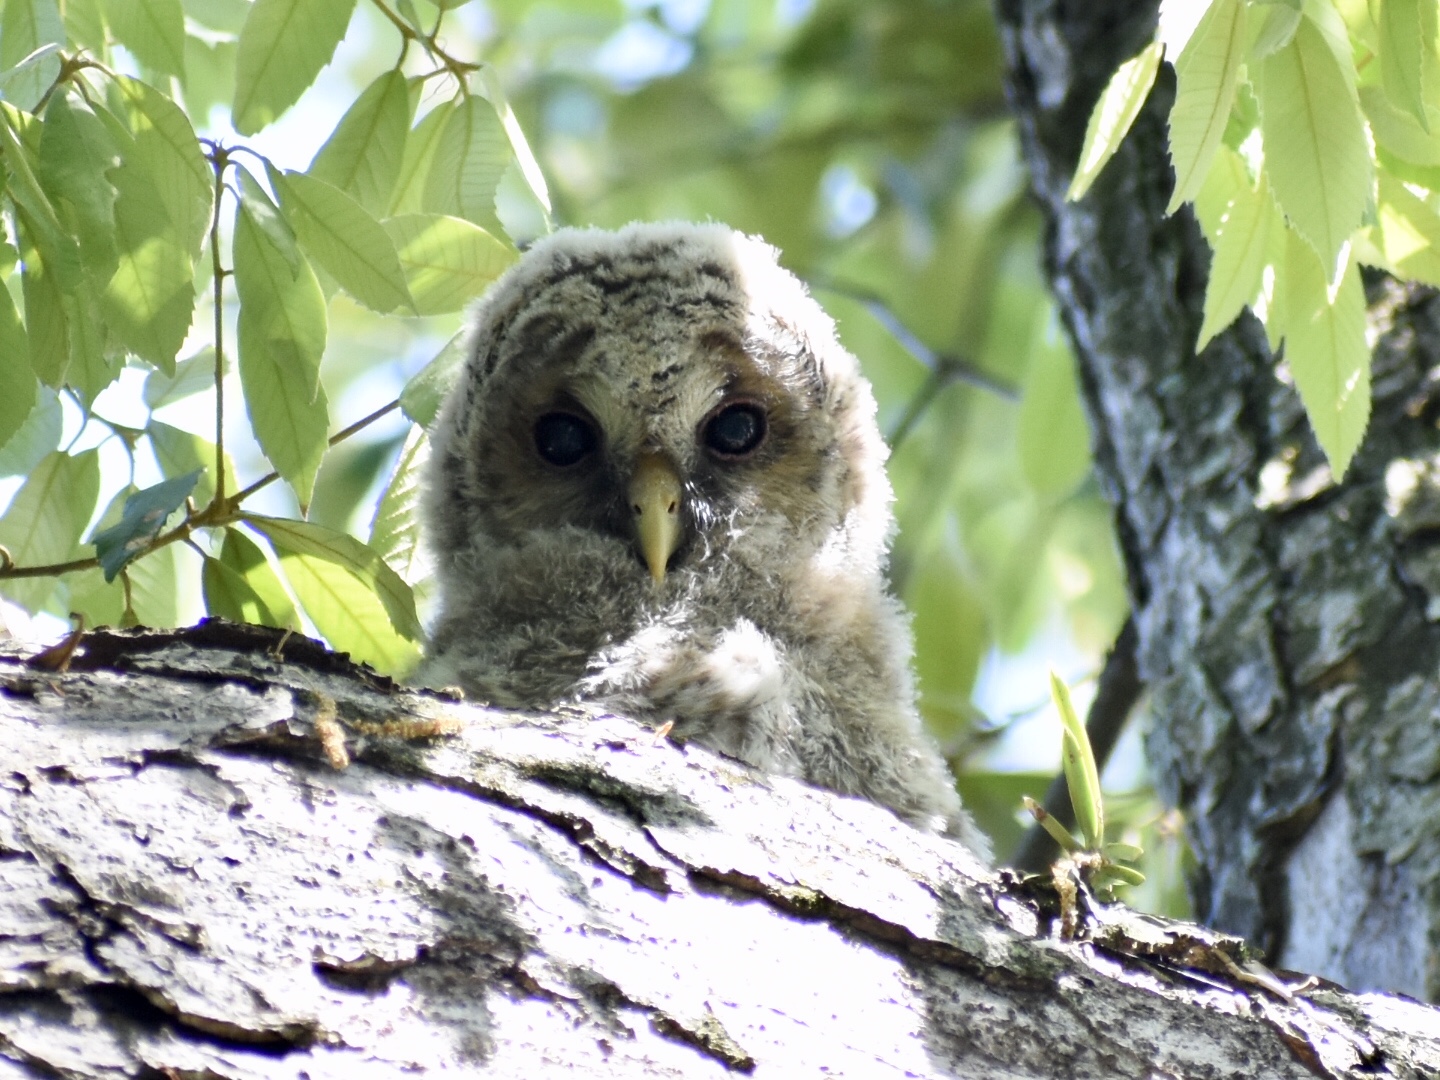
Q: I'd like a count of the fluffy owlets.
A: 1